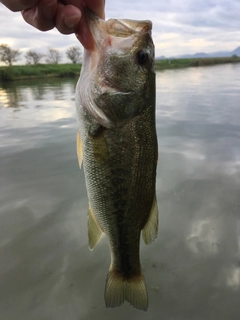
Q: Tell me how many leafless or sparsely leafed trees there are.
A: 4